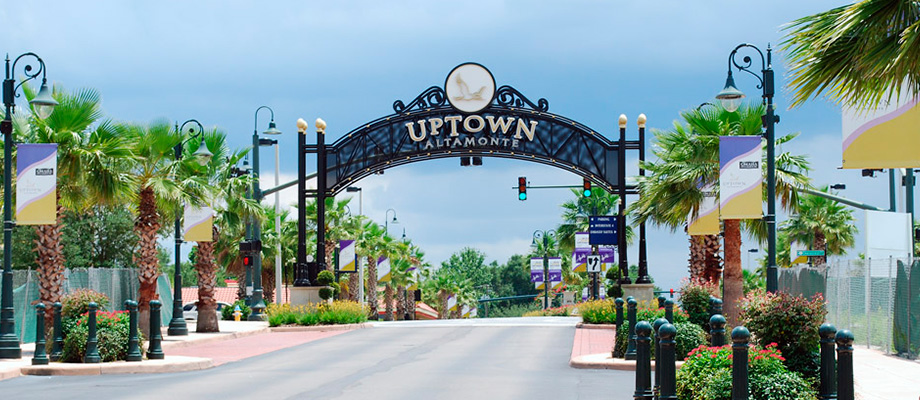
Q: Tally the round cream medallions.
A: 1